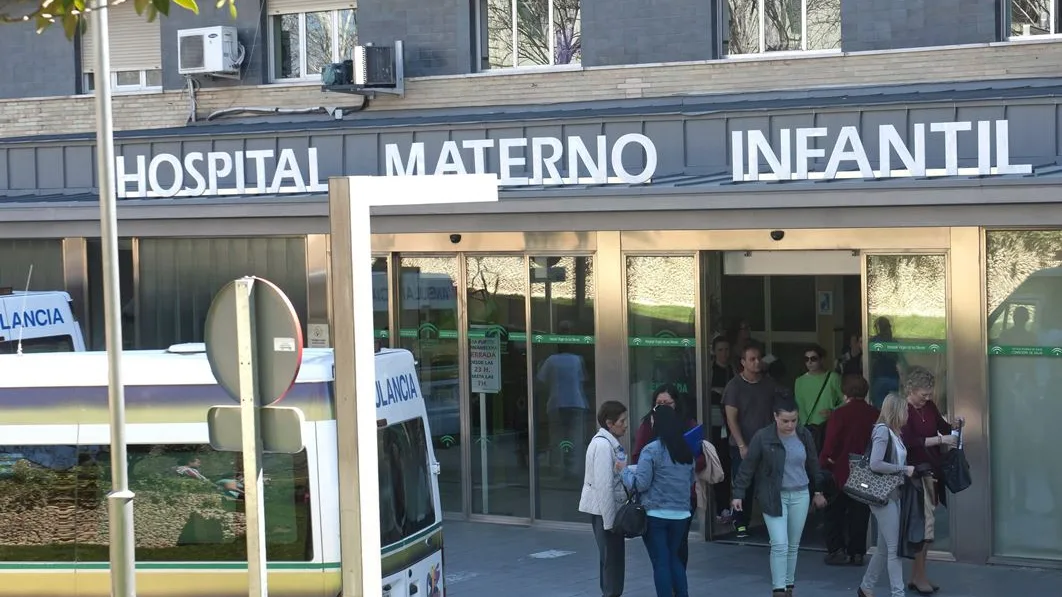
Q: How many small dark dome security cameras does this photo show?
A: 2